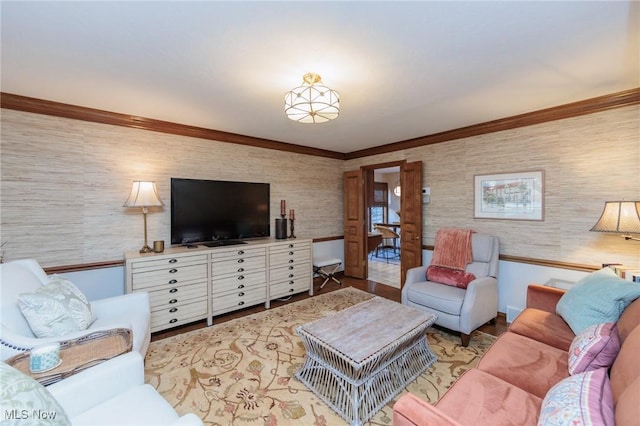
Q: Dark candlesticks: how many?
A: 2